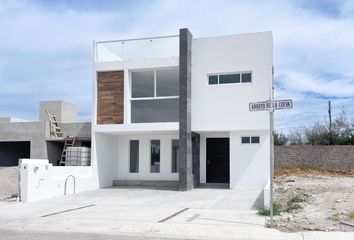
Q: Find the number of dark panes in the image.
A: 11